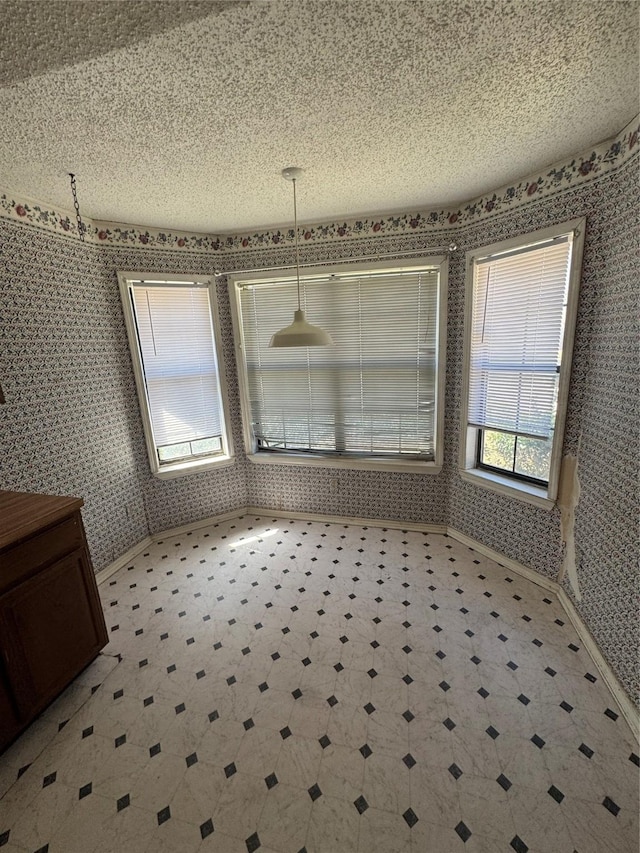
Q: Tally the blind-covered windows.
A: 3